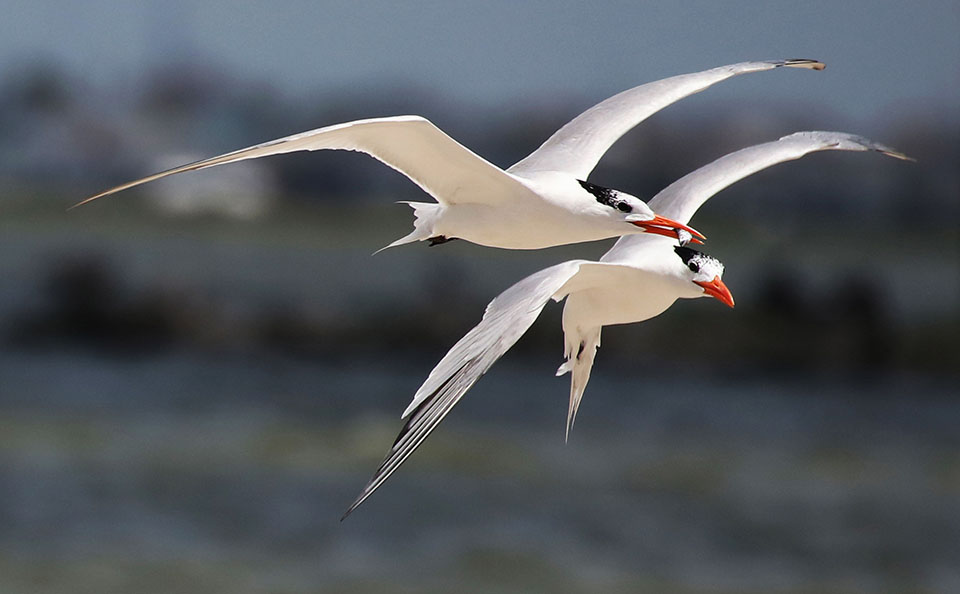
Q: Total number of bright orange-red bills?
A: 2